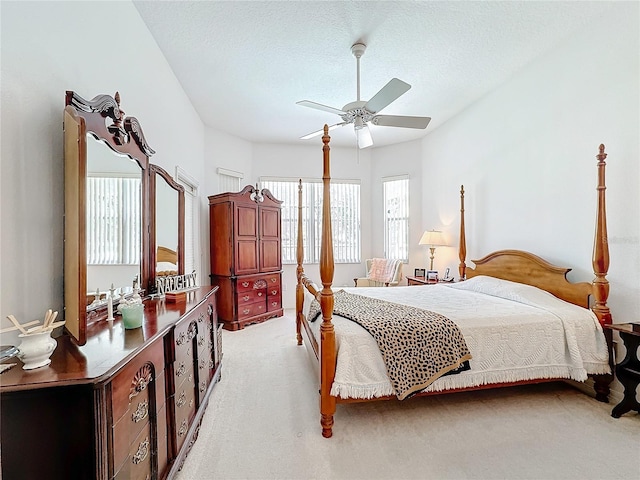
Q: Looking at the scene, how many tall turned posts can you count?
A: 4